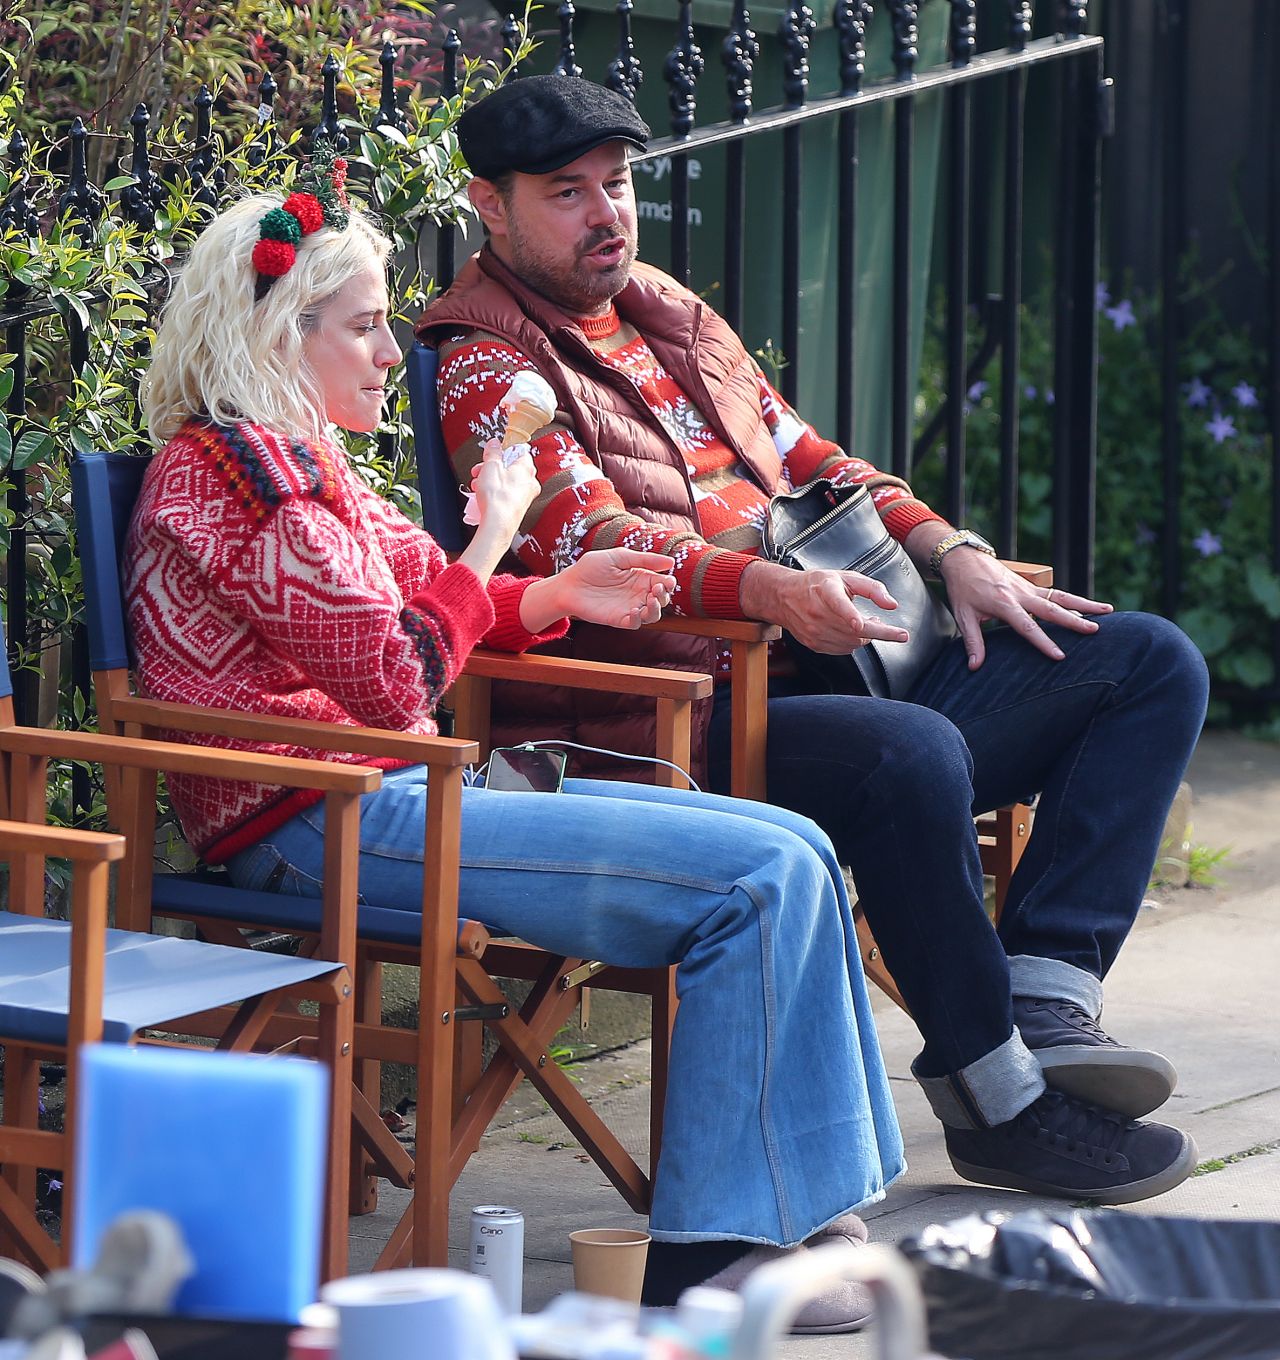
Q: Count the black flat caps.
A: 1